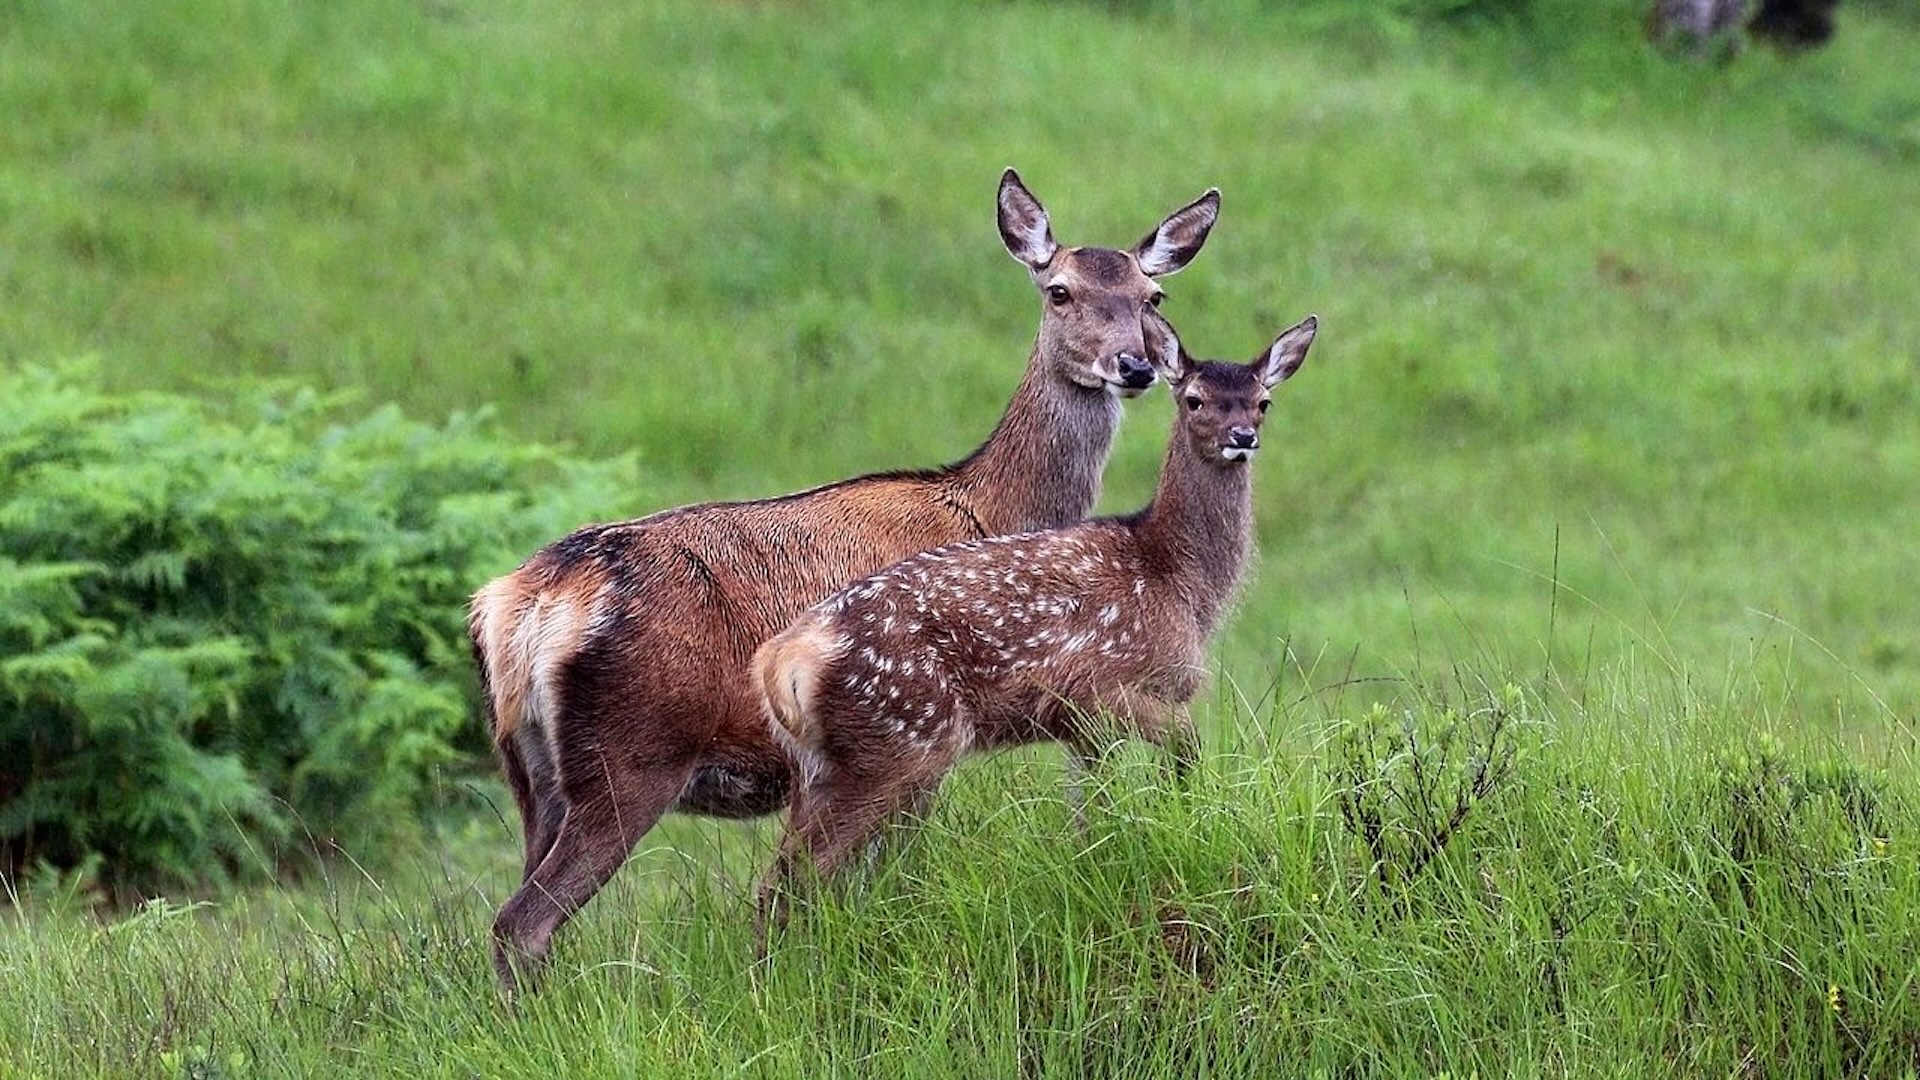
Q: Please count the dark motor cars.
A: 0